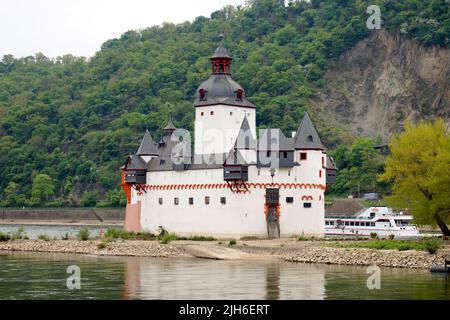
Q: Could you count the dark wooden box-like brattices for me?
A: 3